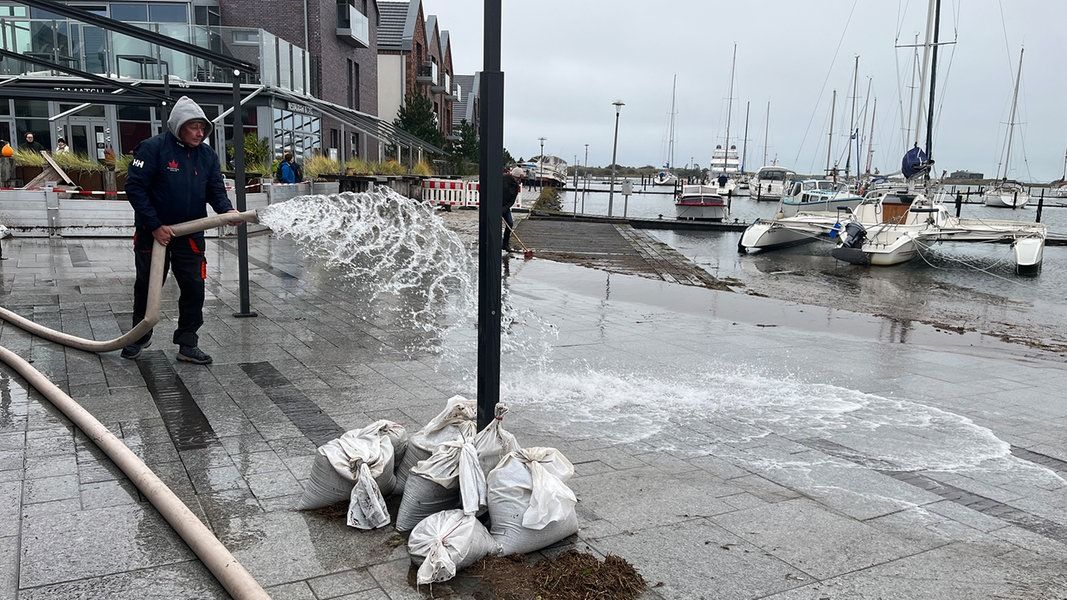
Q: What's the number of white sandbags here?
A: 7